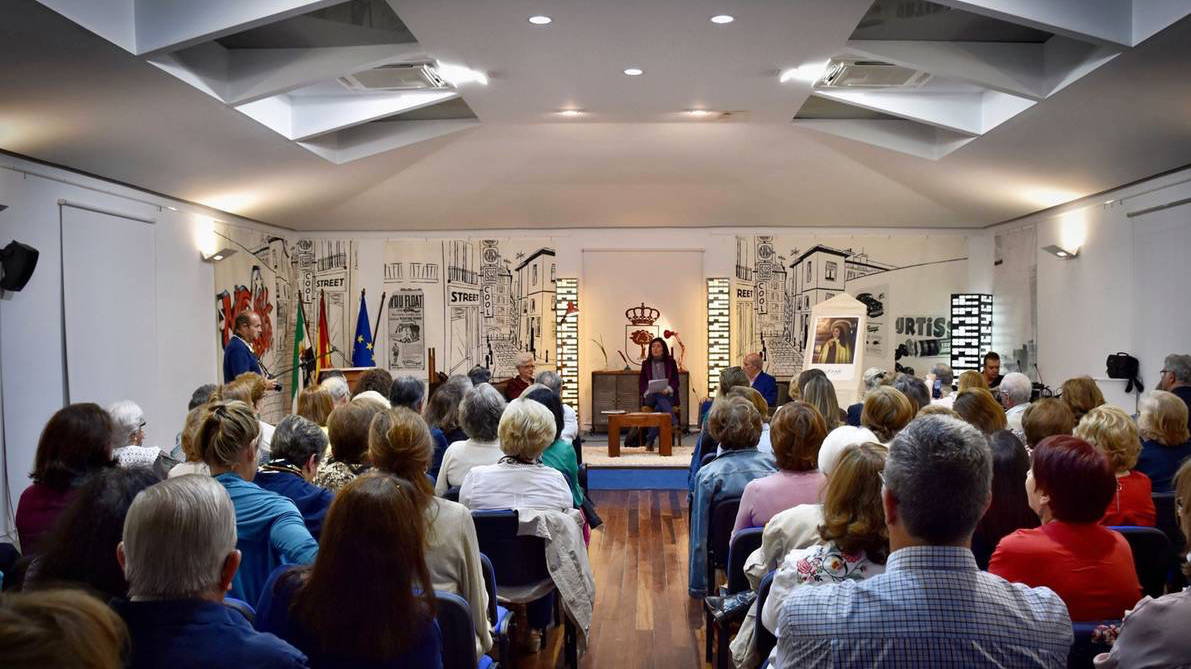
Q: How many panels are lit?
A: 3